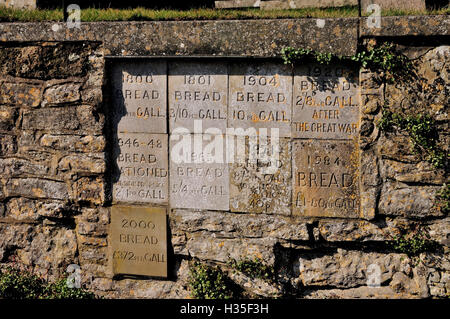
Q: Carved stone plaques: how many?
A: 9